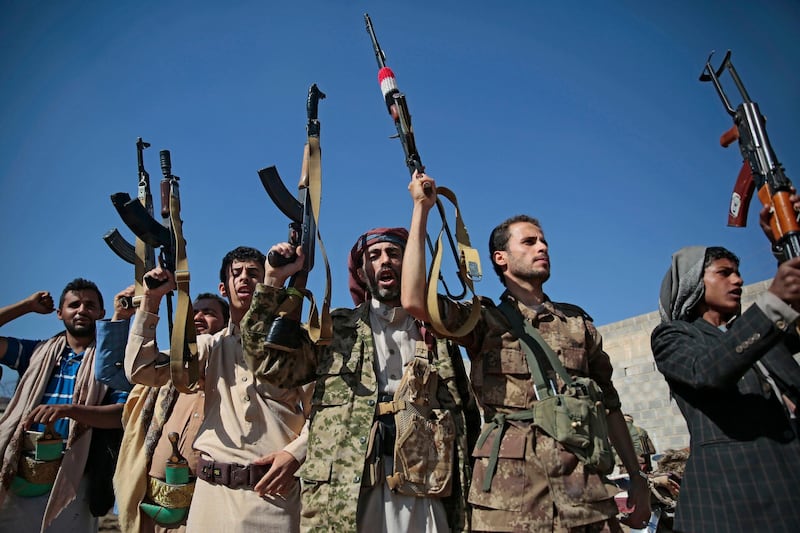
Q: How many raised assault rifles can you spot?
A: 5